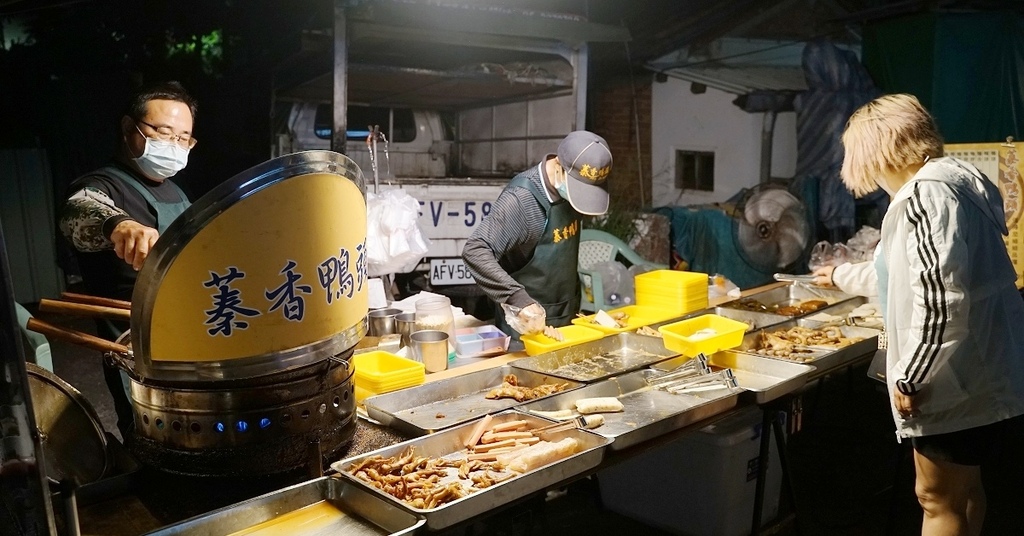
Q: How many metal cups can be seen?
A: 3